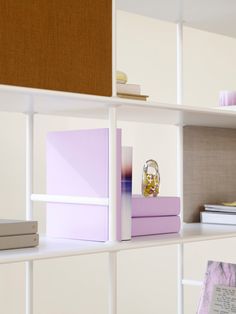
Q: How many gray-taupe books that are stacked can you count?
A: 2